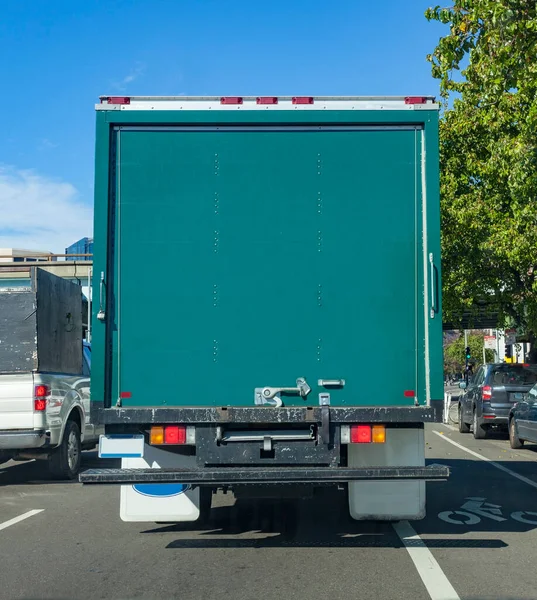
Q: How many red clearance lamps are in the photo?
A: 5